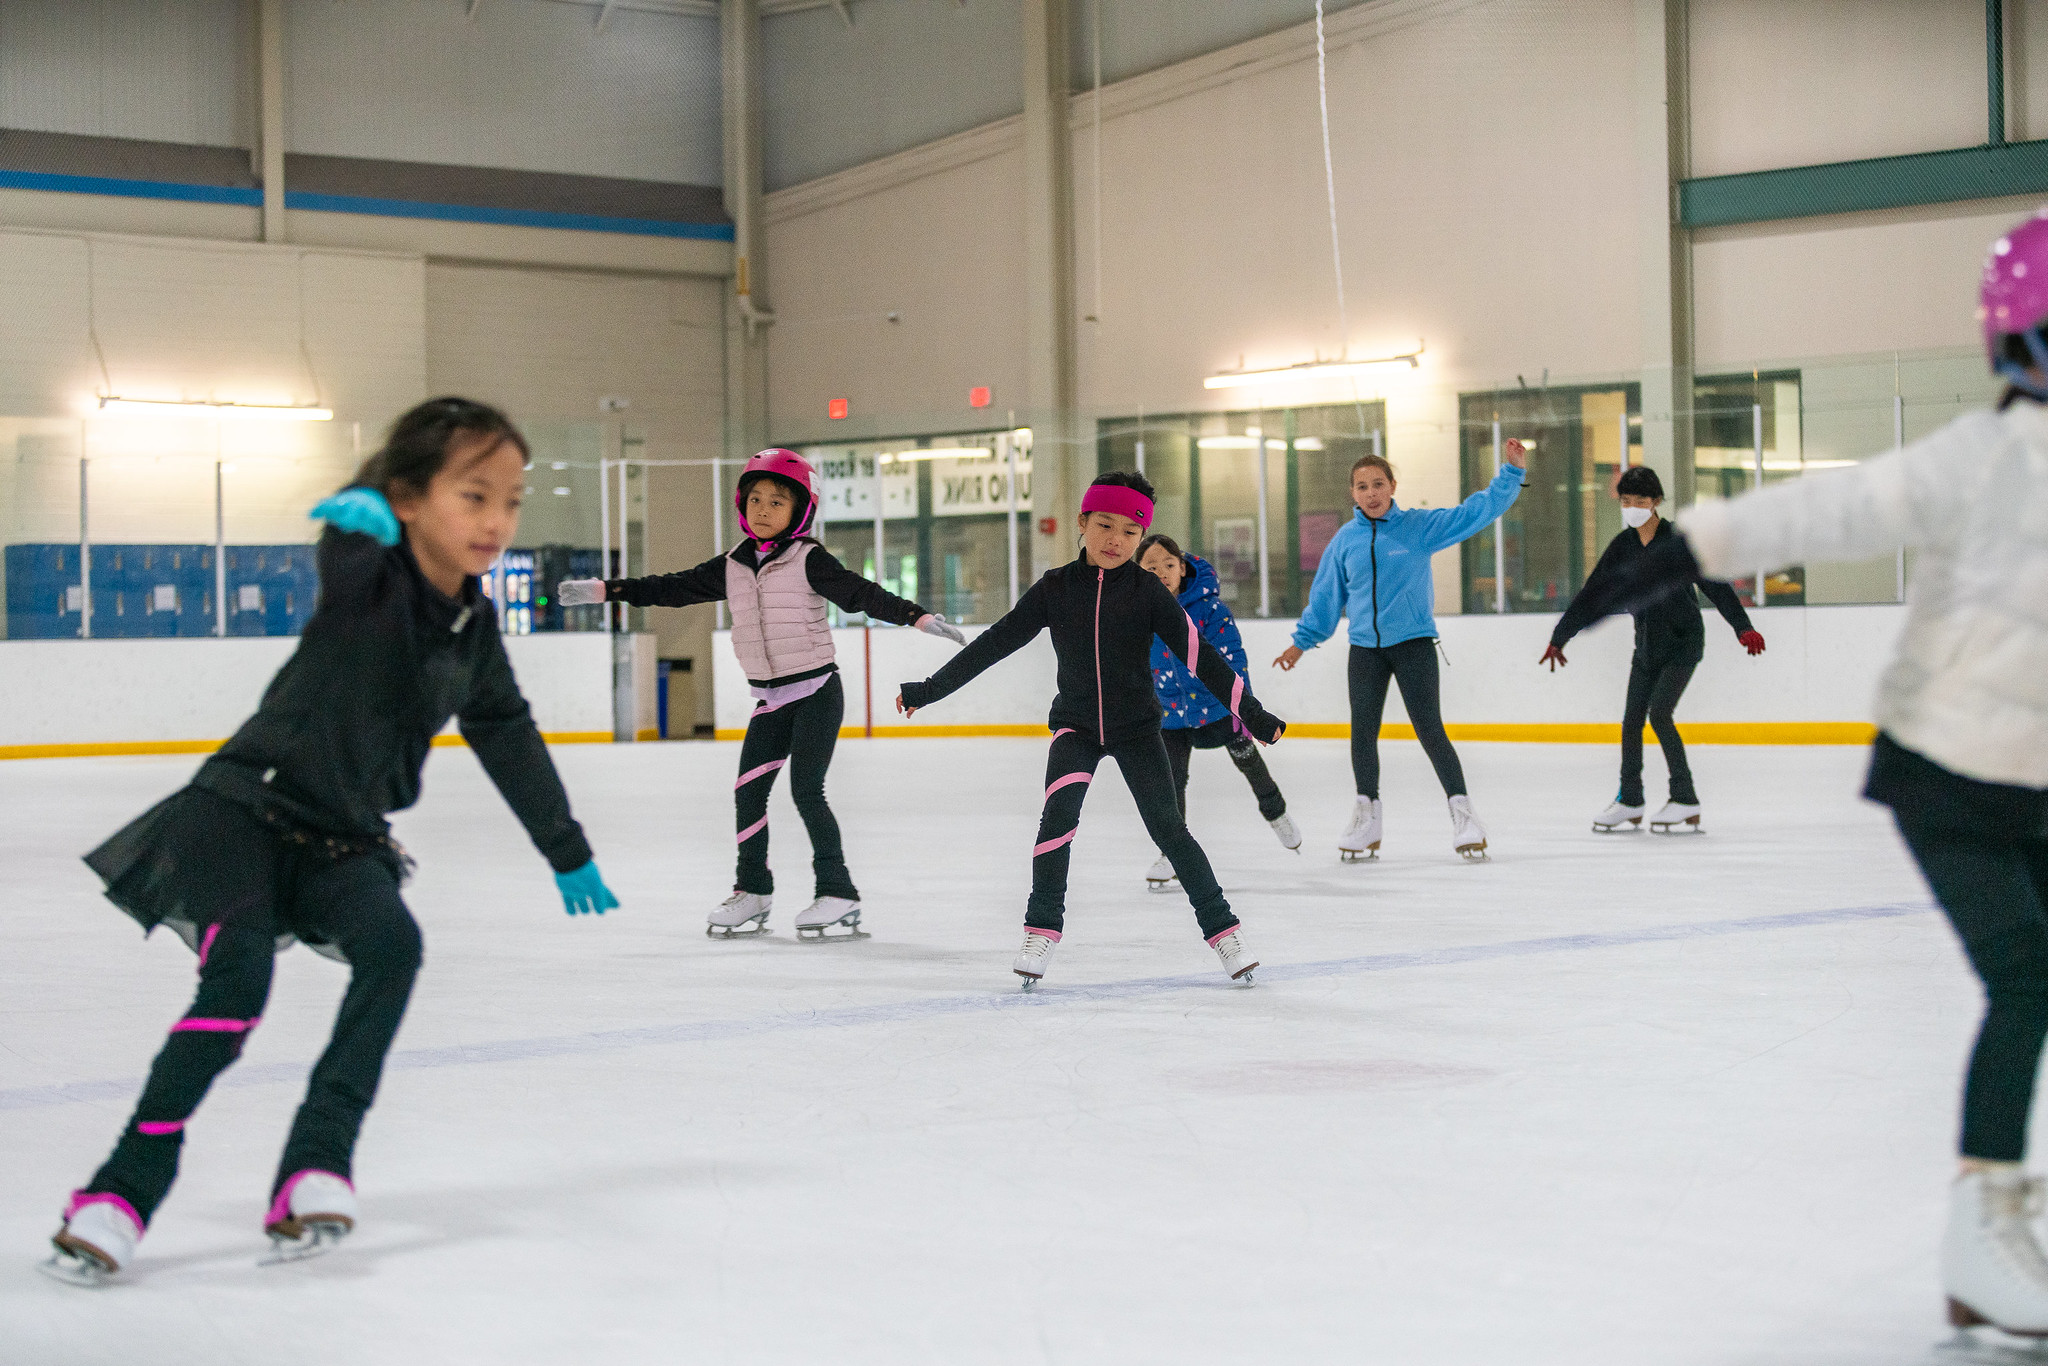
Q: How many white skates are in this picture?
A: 13